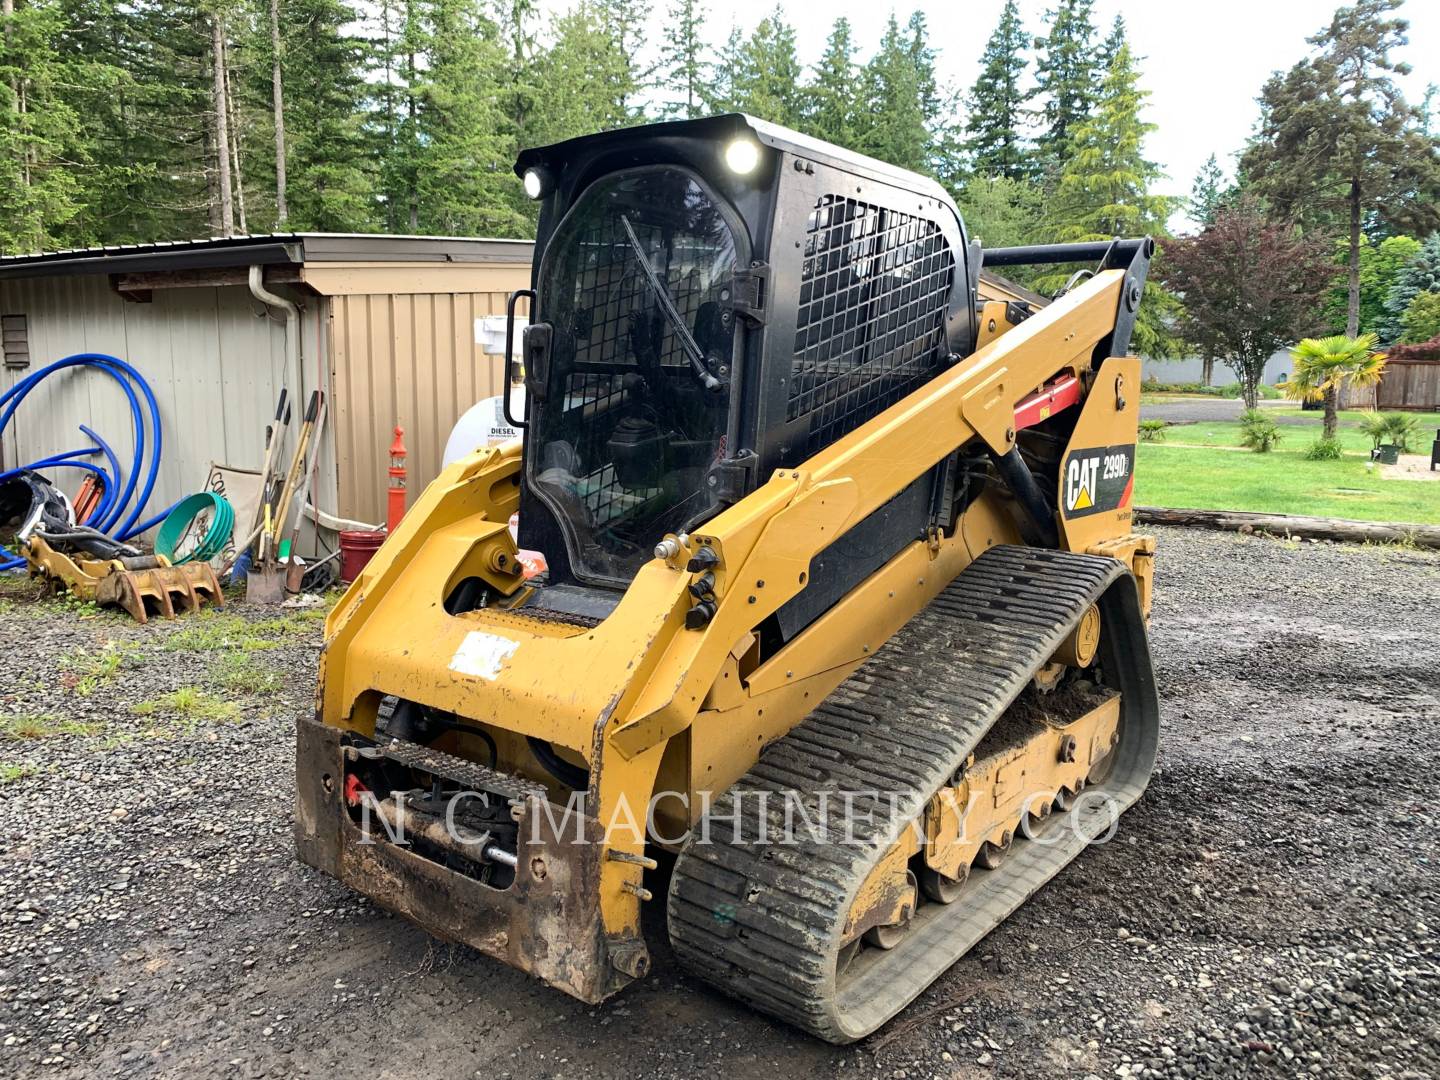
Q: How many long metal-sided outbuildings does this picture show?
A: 1